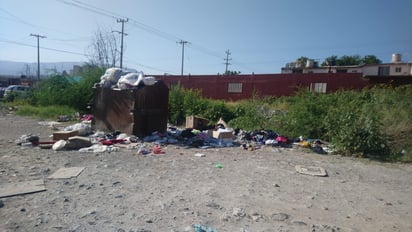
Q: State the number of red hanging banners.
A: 0